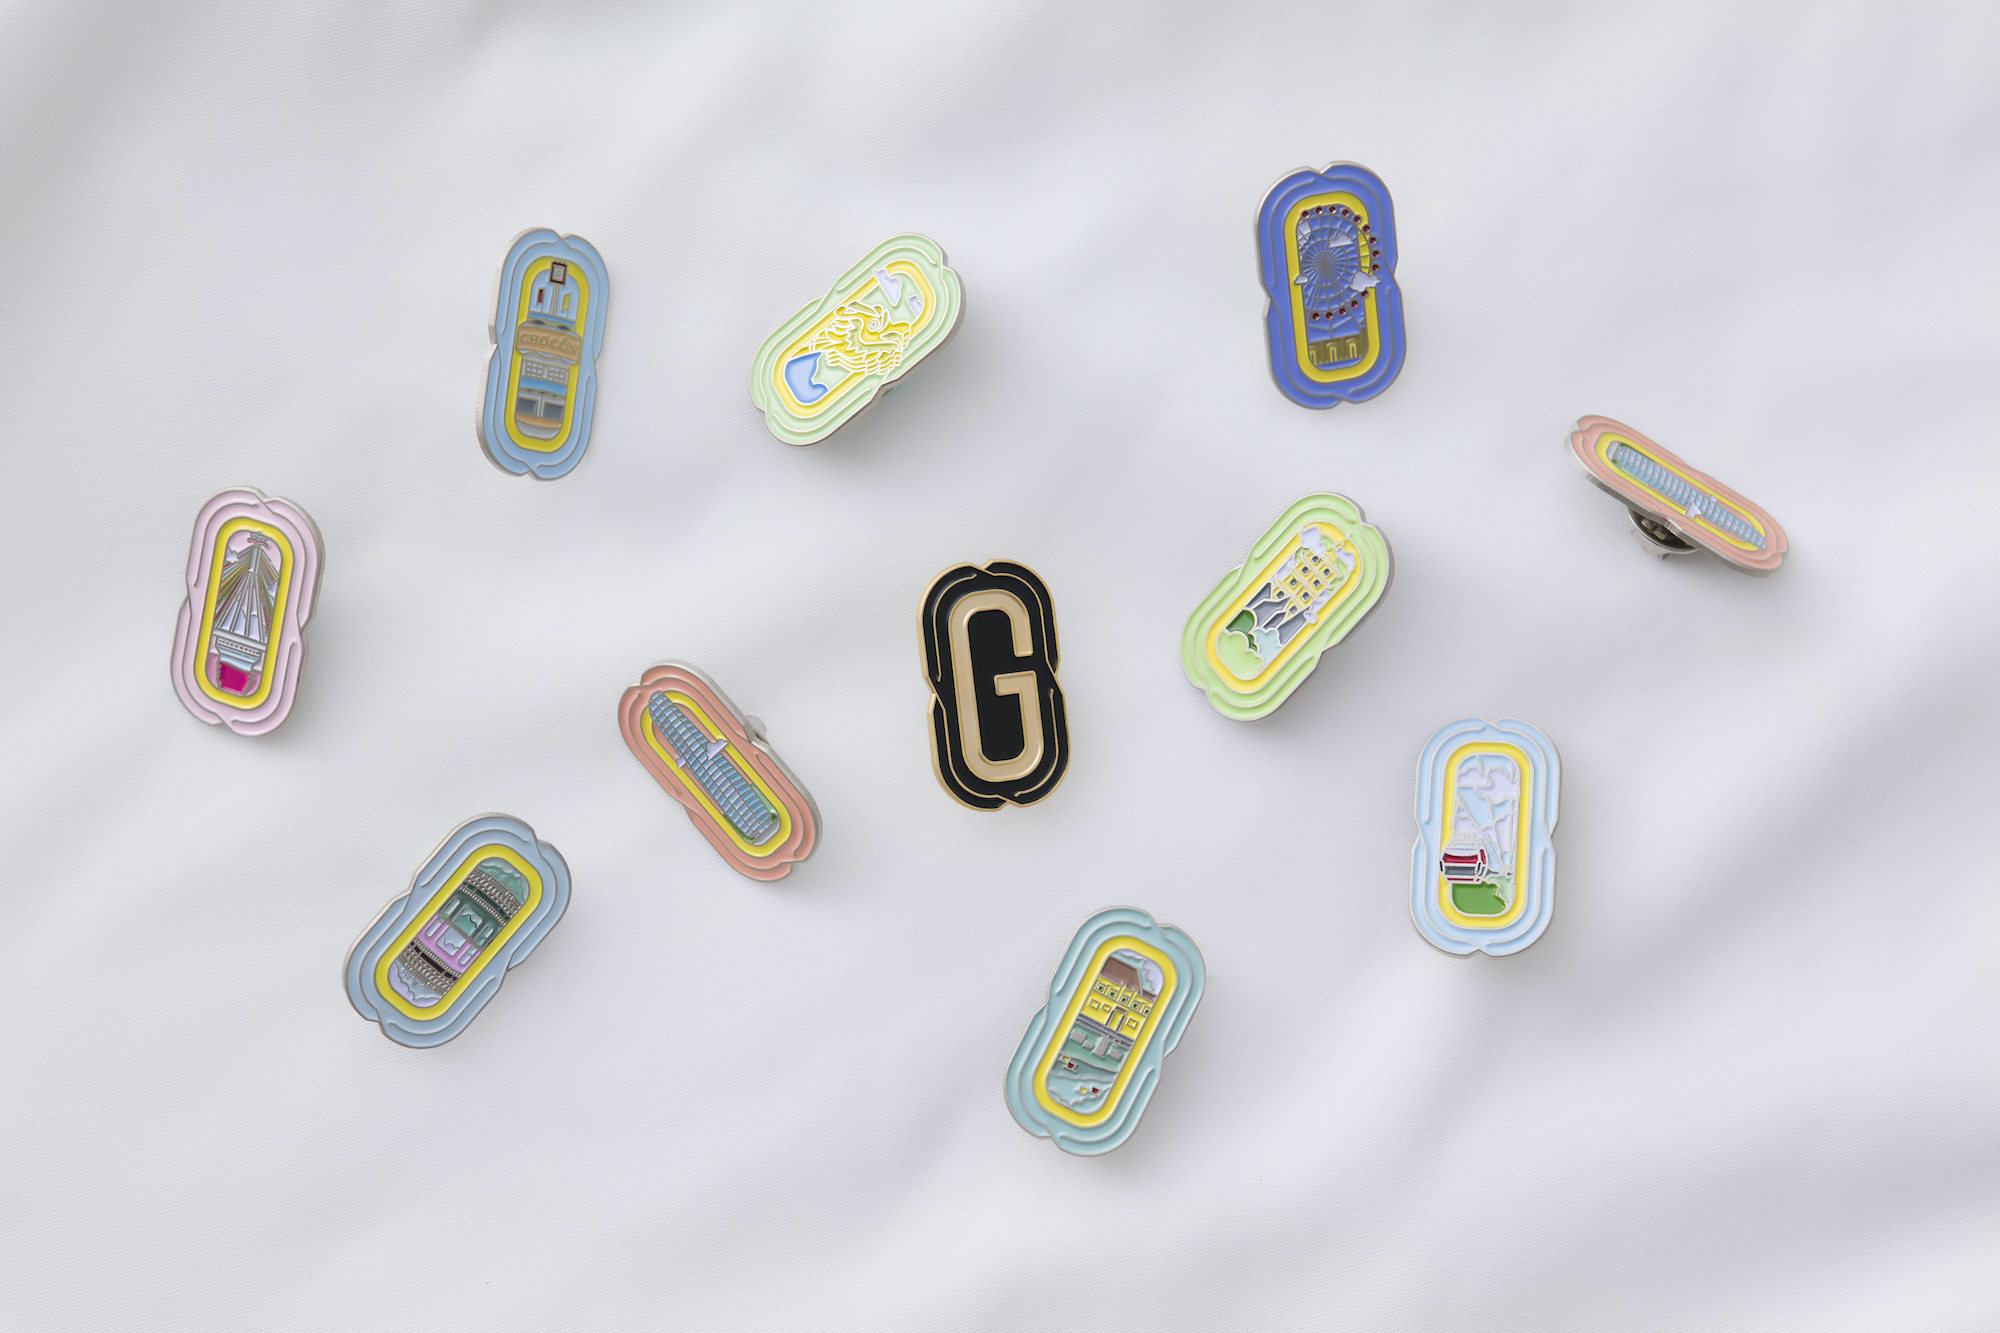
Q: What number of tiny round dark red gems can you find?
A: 14